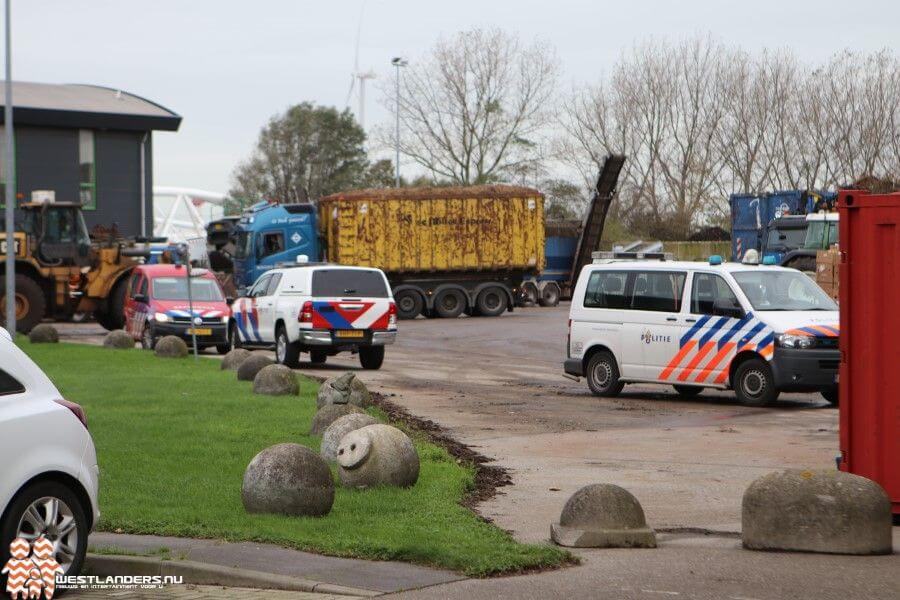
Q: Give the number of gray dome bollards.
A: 13